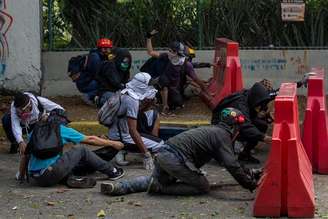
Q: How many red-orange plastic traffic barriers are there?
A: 3